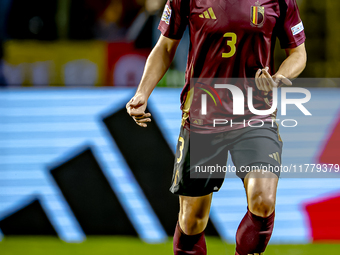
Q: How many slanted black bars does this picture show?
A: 3